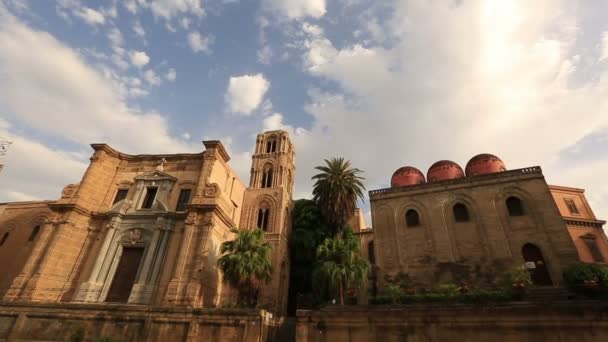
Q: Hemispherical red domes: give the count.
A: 3